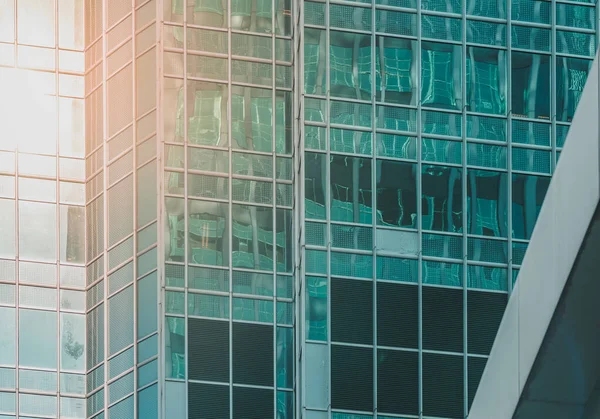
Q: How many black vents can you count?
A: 12